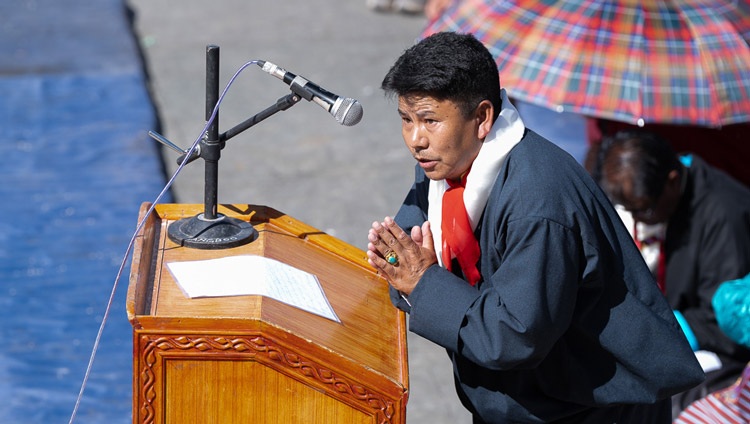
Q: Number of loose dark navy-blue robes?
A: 1